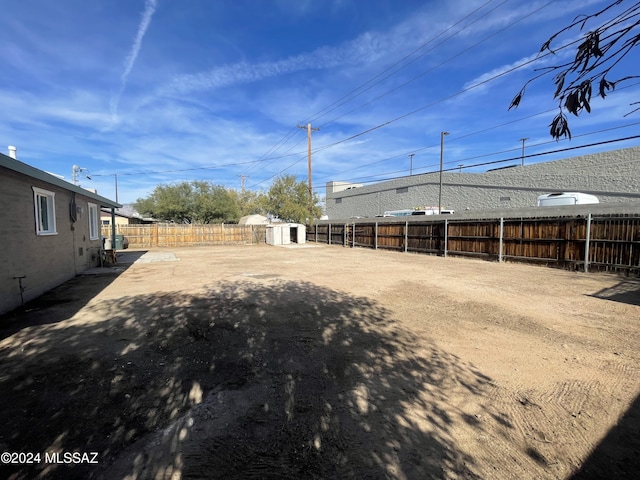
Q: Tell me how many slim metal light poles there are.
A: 4